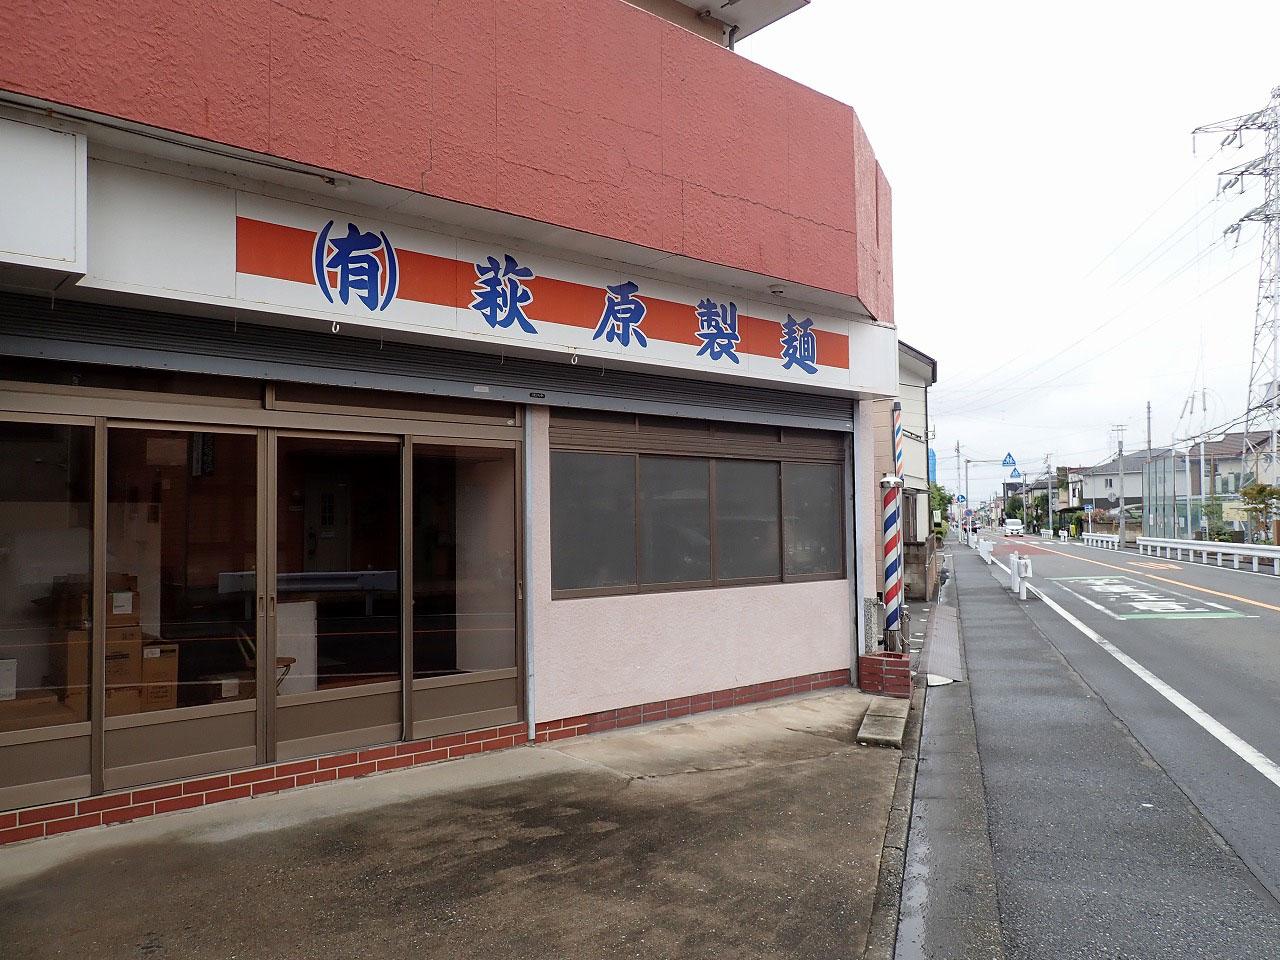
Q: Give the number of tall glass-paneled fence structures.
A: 1